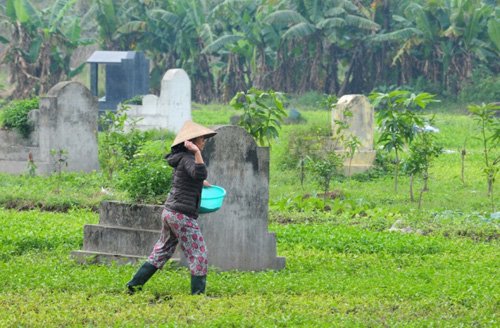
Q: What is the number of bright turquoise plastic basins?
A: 1